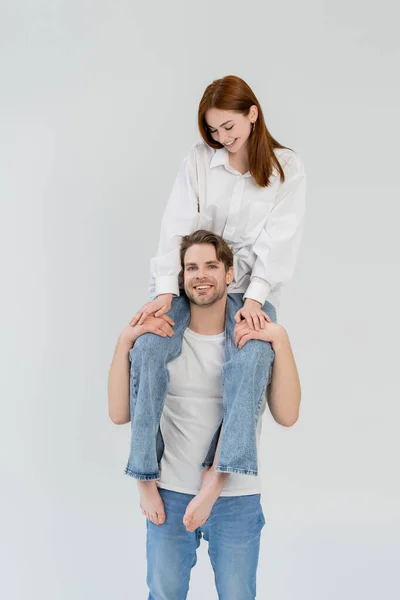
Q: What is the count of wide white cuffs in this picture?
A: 2